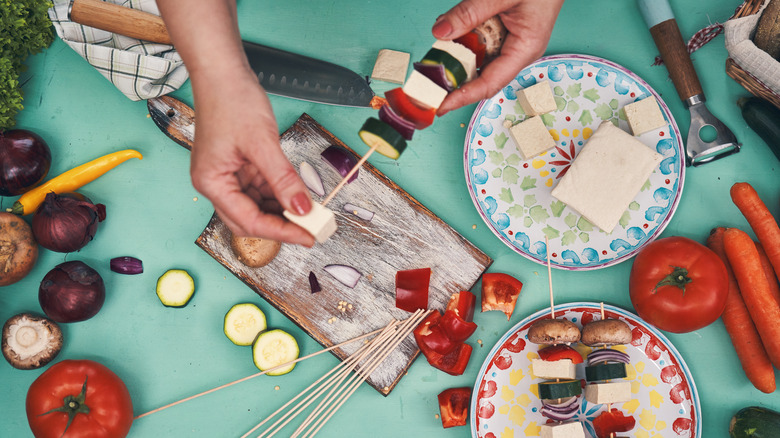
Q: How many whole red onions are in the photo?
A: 3